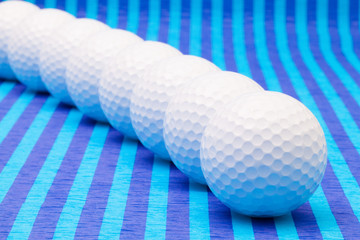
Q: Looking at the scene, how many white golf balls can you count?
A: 8